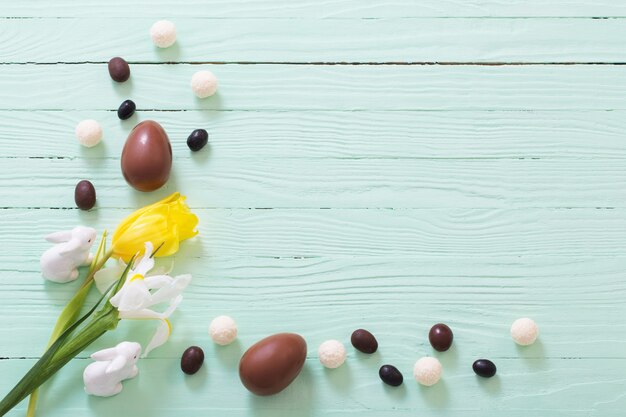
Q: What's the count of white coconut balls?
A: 7